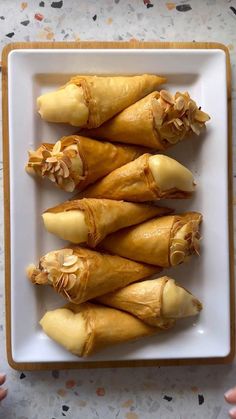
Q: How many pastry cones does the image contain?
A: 9